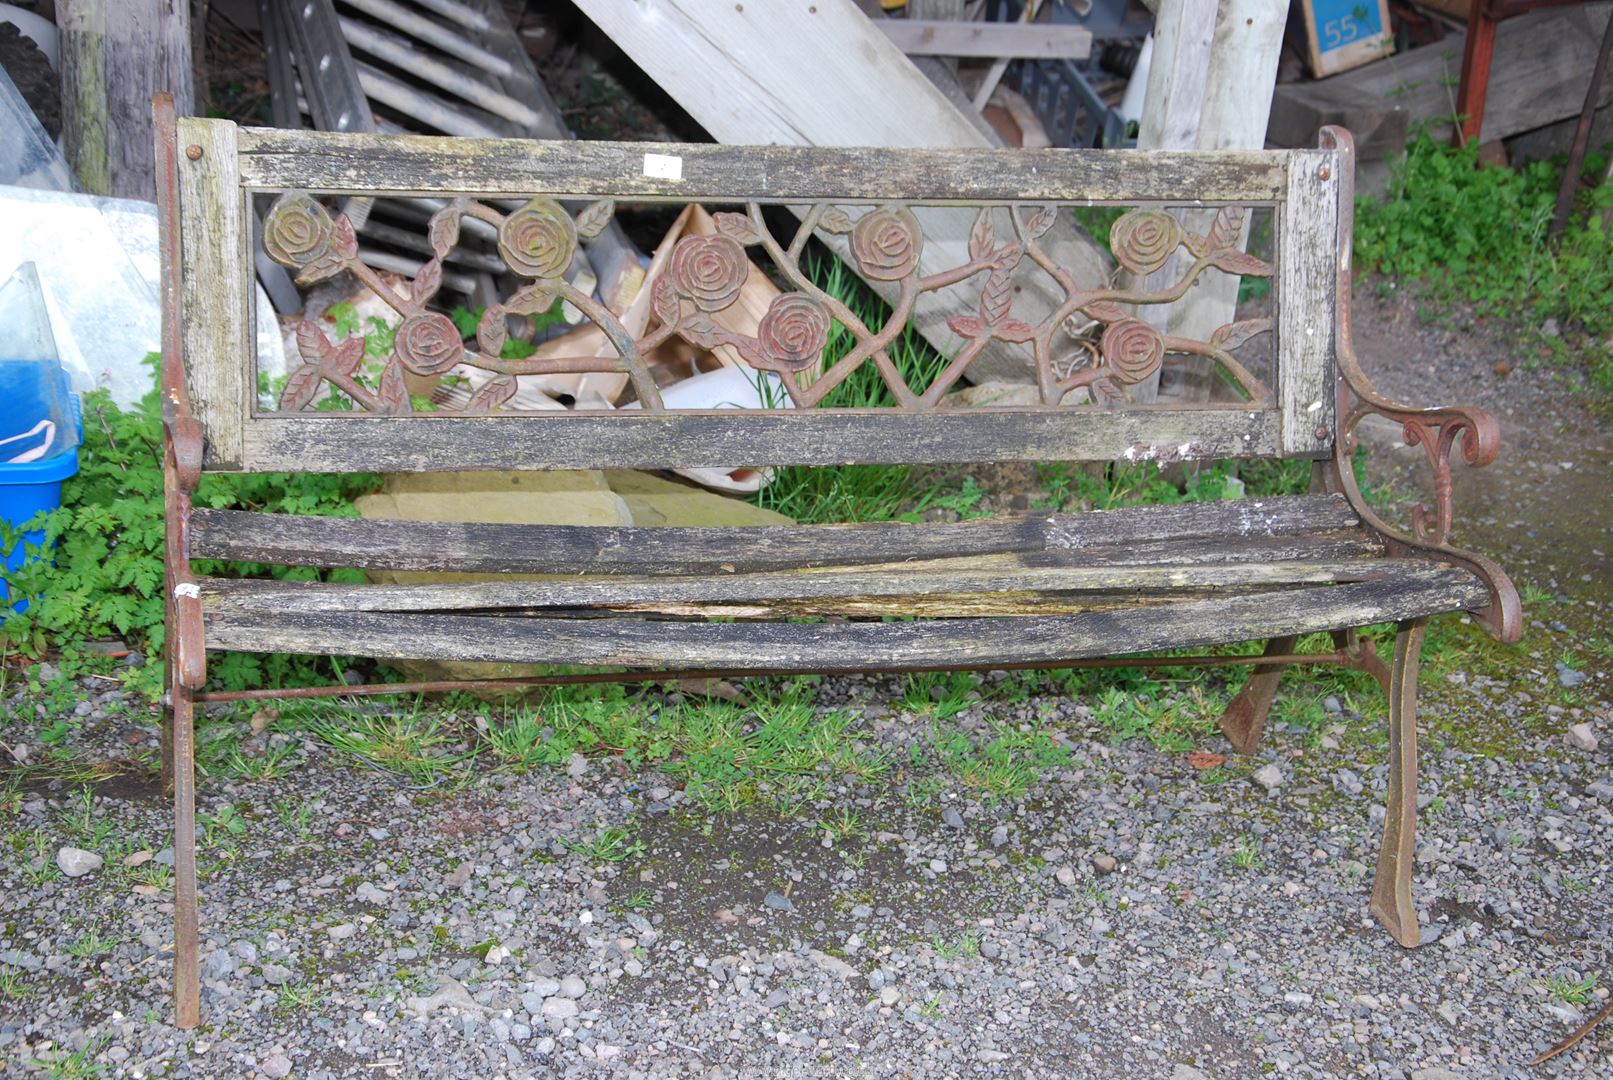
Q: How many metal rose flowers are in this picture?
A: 8